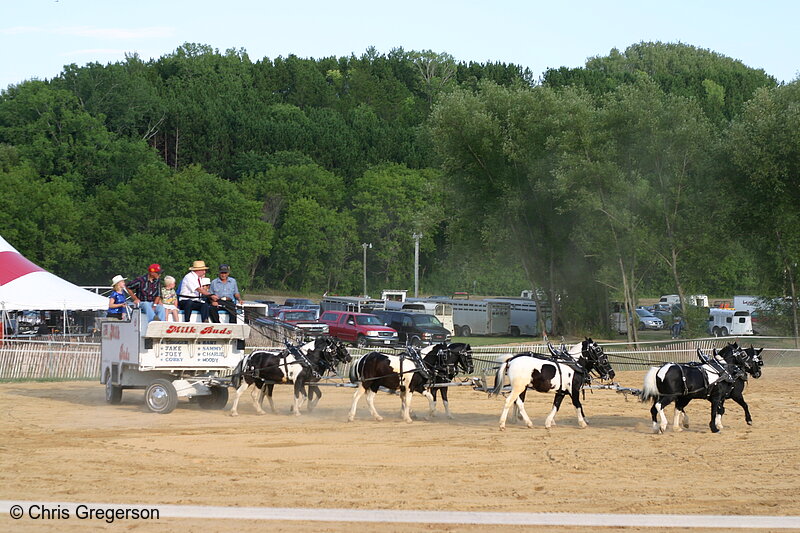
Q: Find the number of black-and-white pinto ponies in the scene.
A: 8